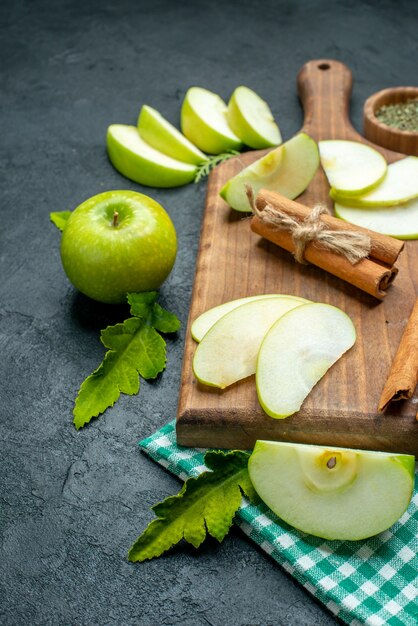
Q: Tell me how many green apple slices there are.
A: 12